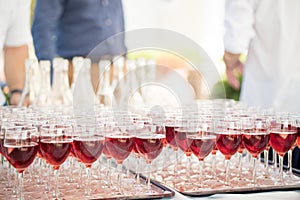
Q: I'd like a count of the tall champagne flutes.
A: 0